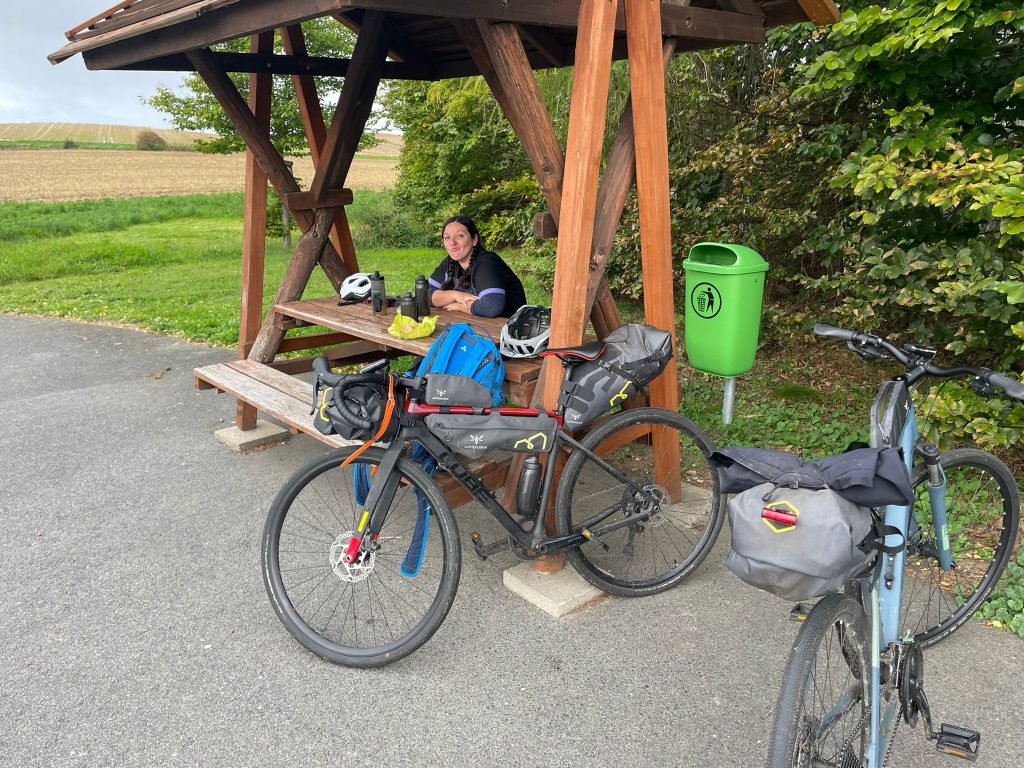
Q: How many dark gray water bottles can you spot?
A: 4